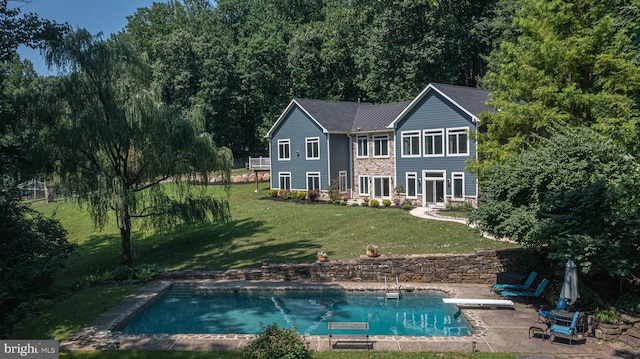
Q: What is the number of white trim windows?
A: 13